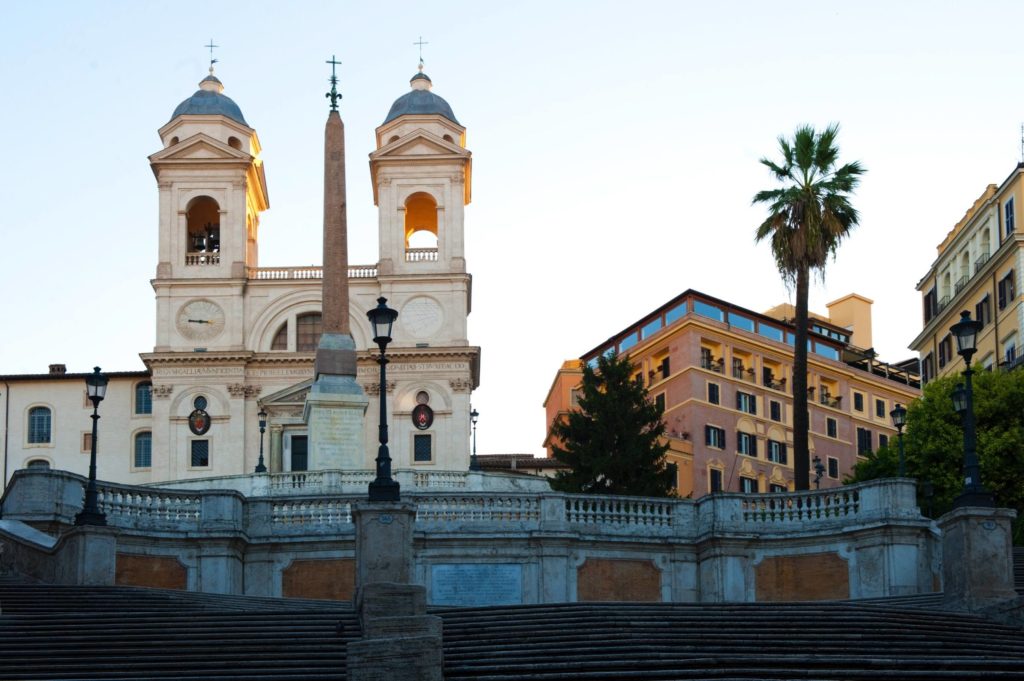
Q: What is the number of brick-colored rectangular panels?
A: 4